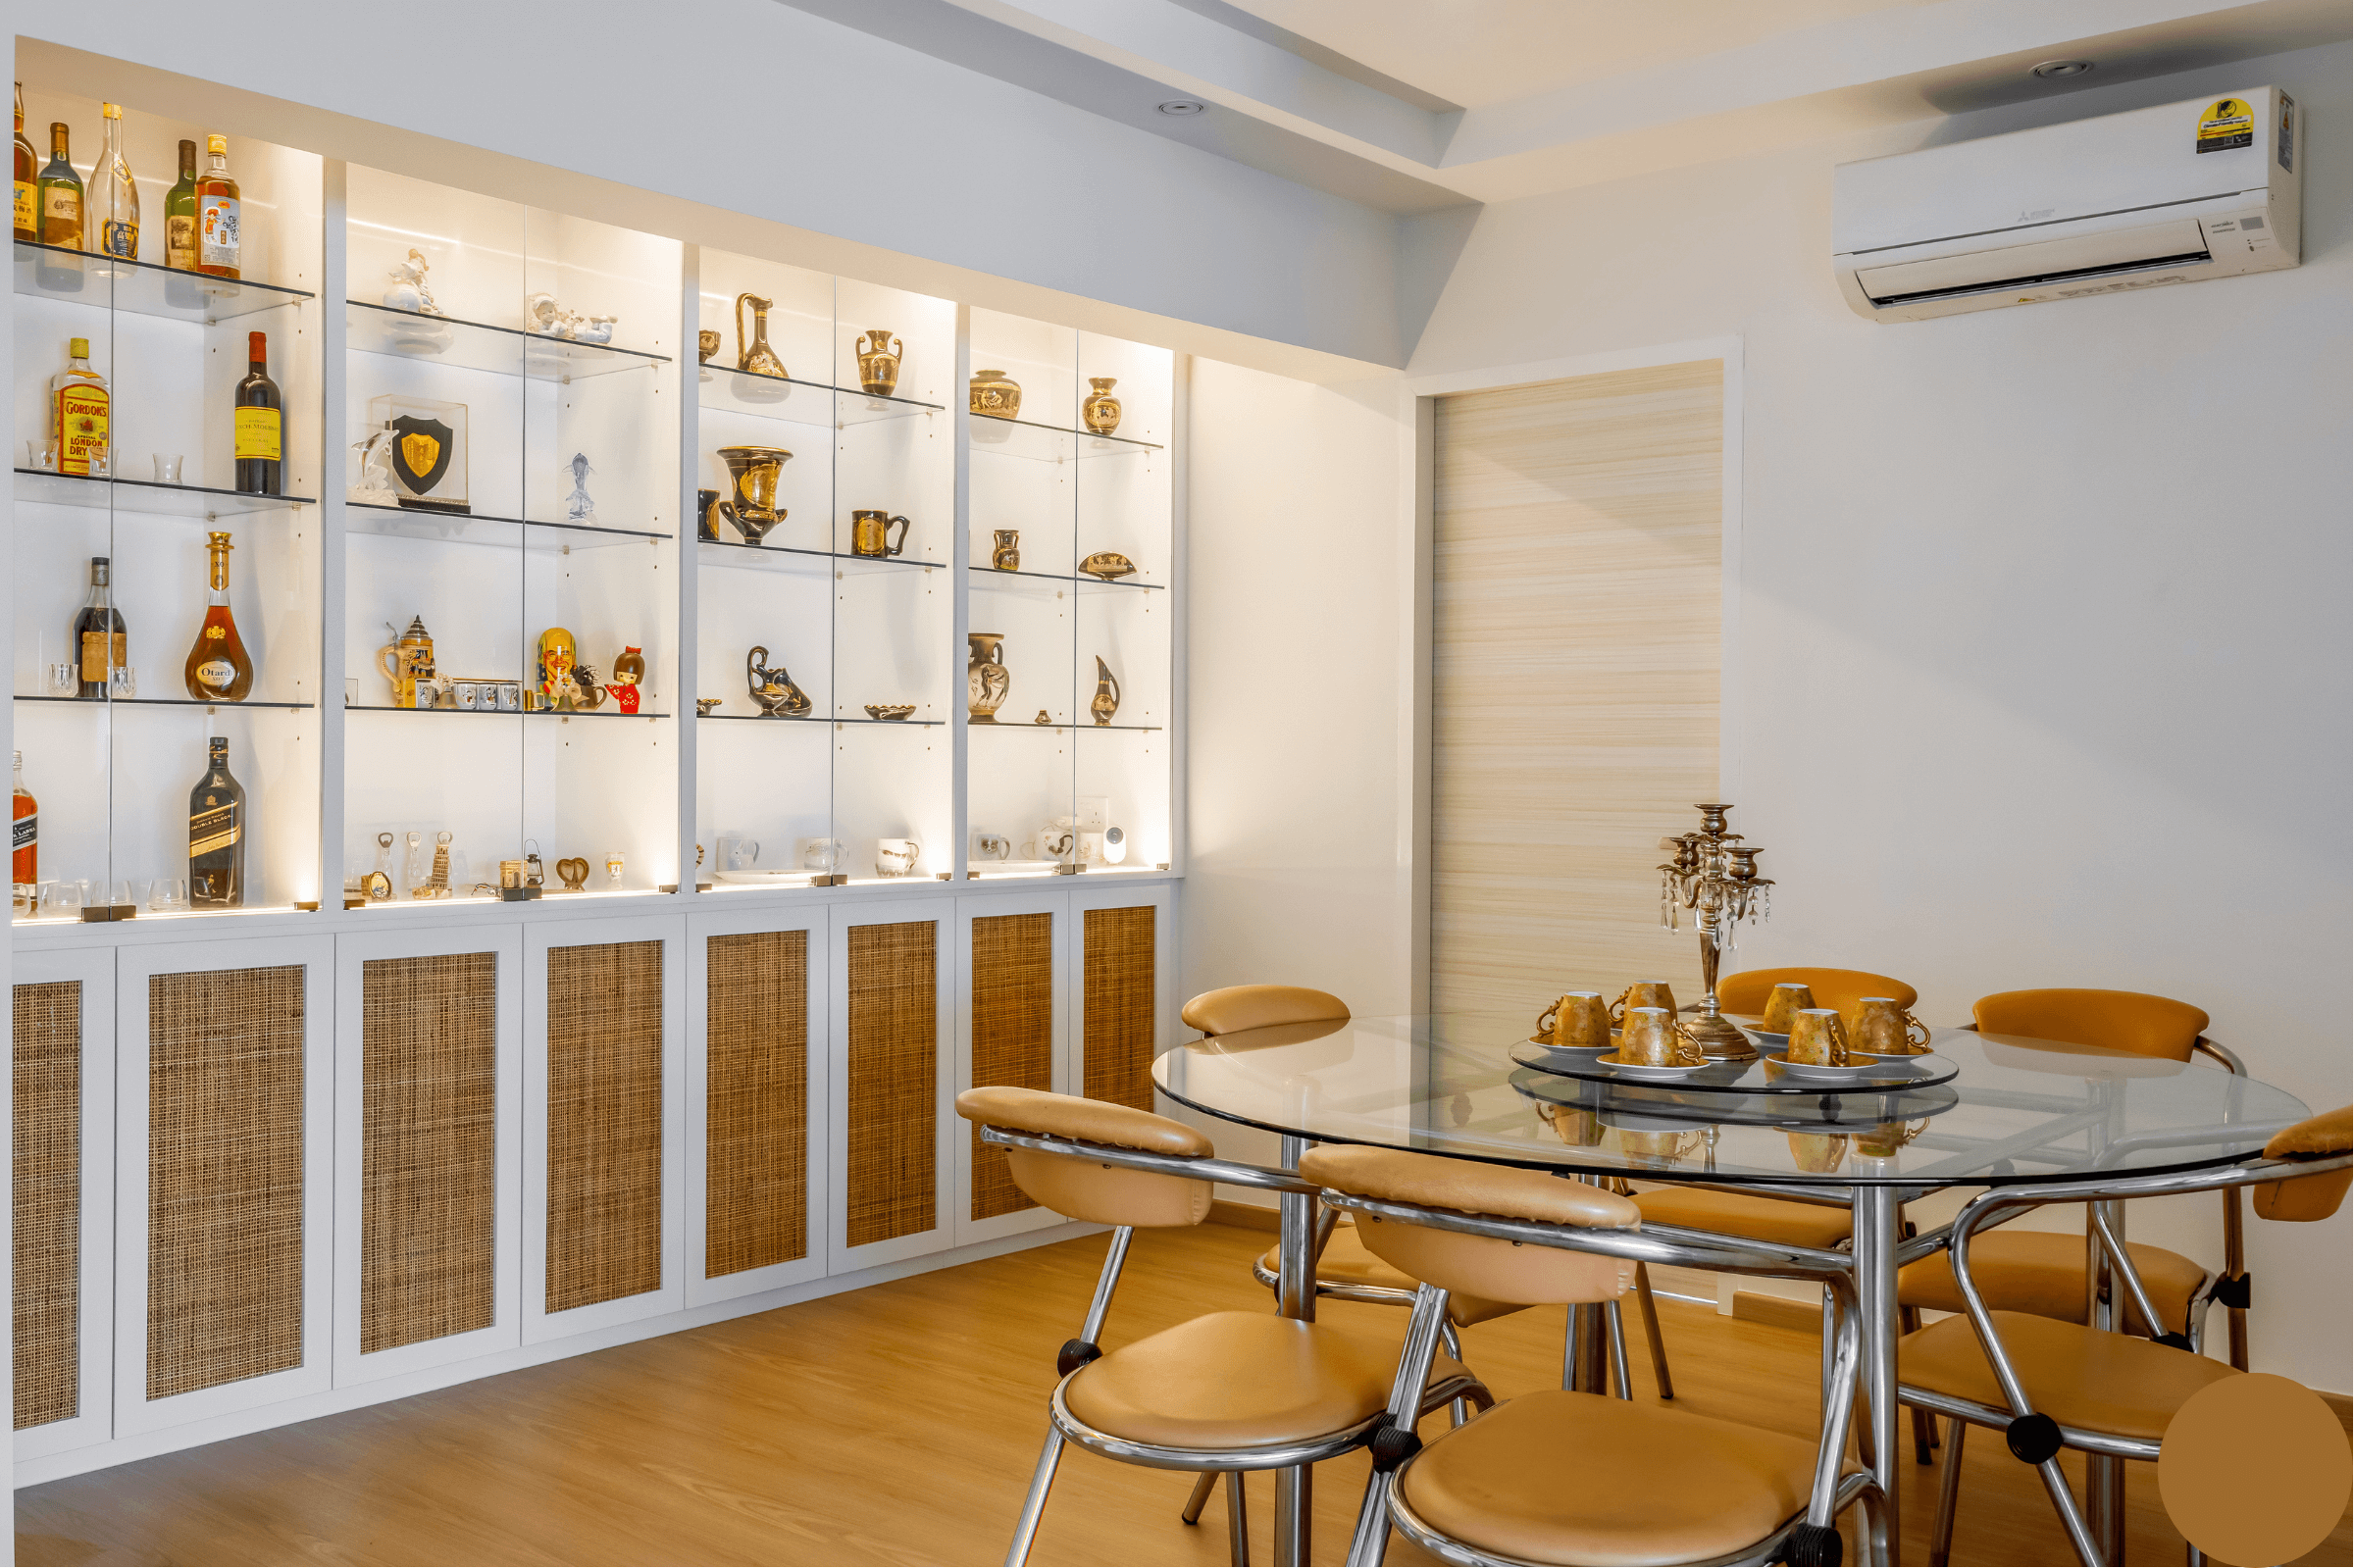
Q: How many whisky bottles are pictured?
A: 2